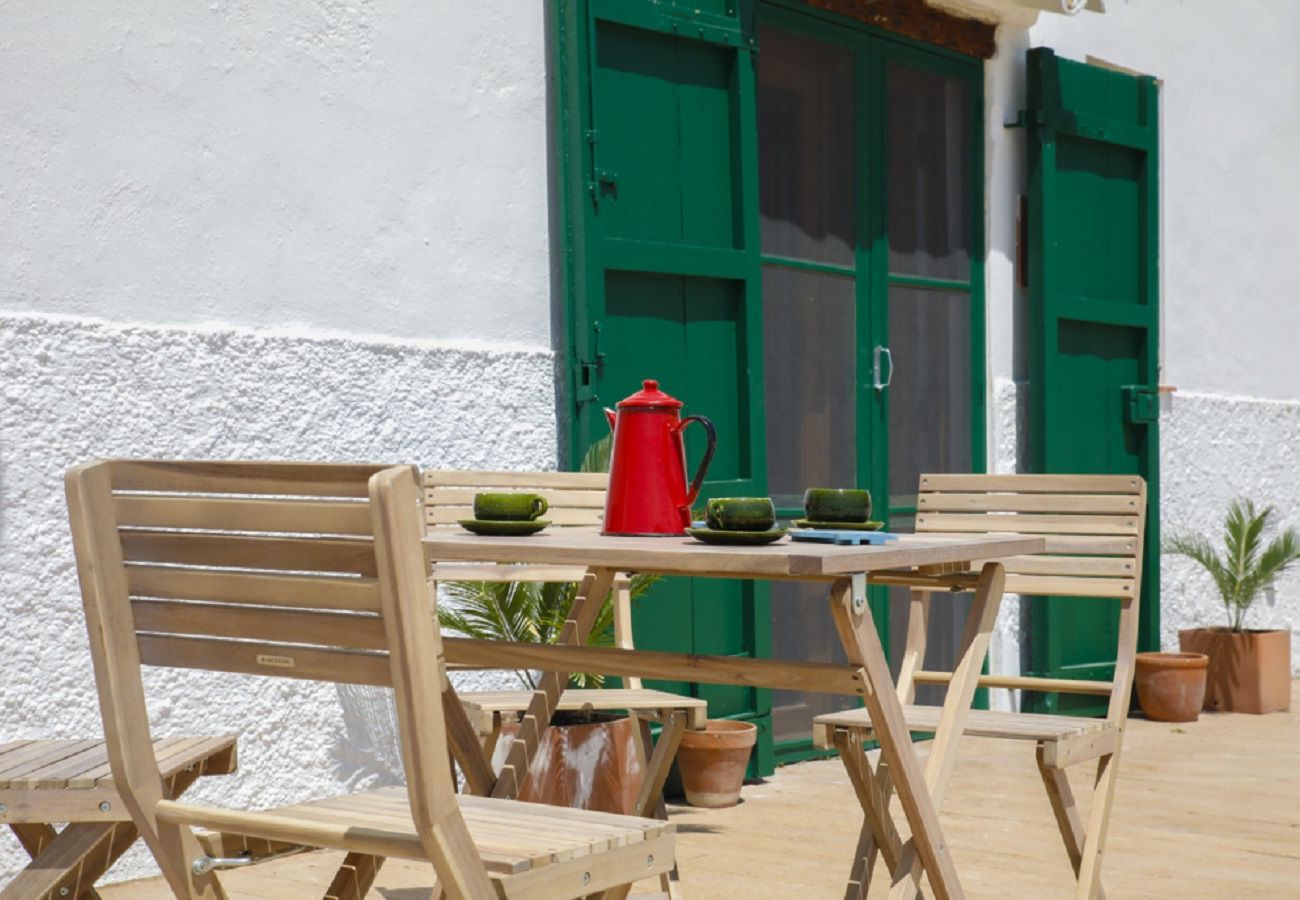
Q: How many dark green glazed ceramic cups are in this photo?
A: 3